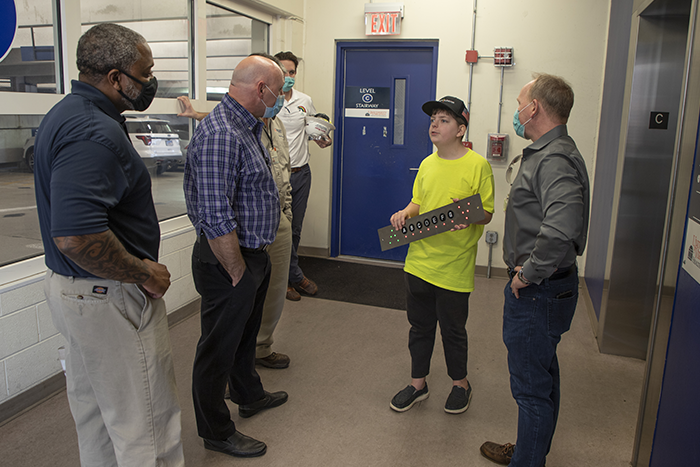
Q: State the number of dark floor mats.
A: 1